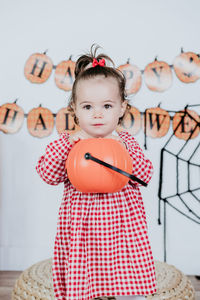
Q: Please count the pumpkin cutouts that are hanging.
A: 11